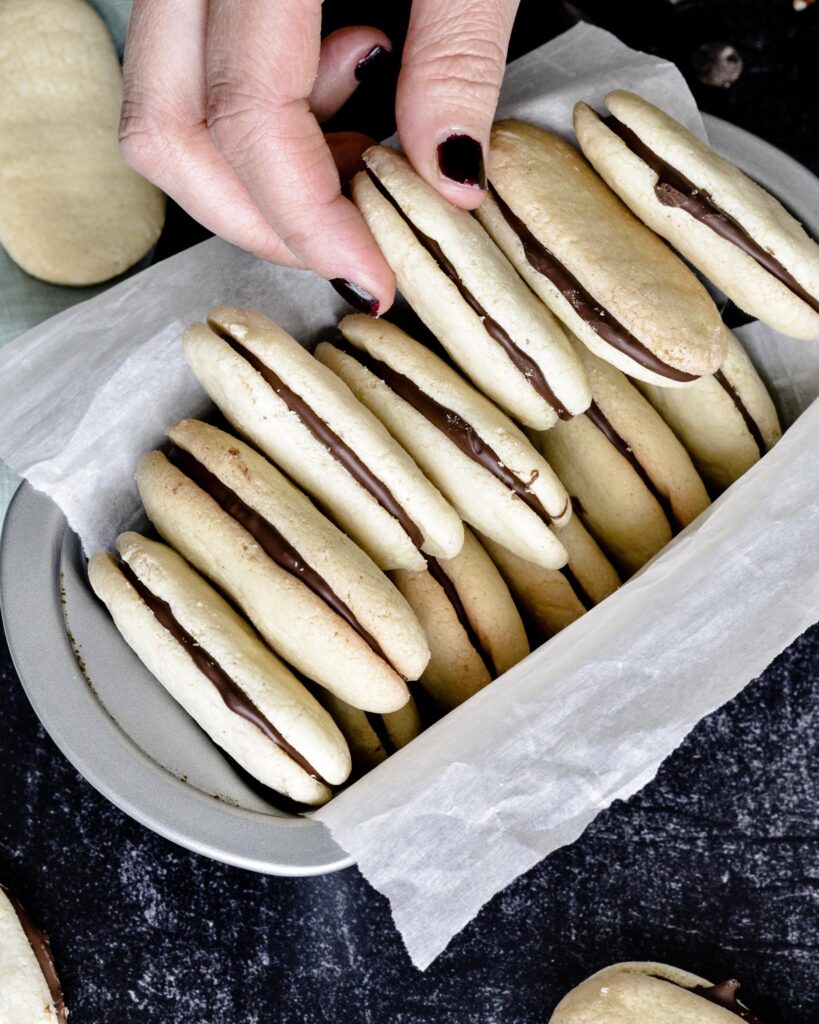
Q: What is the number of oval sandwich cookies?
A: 14